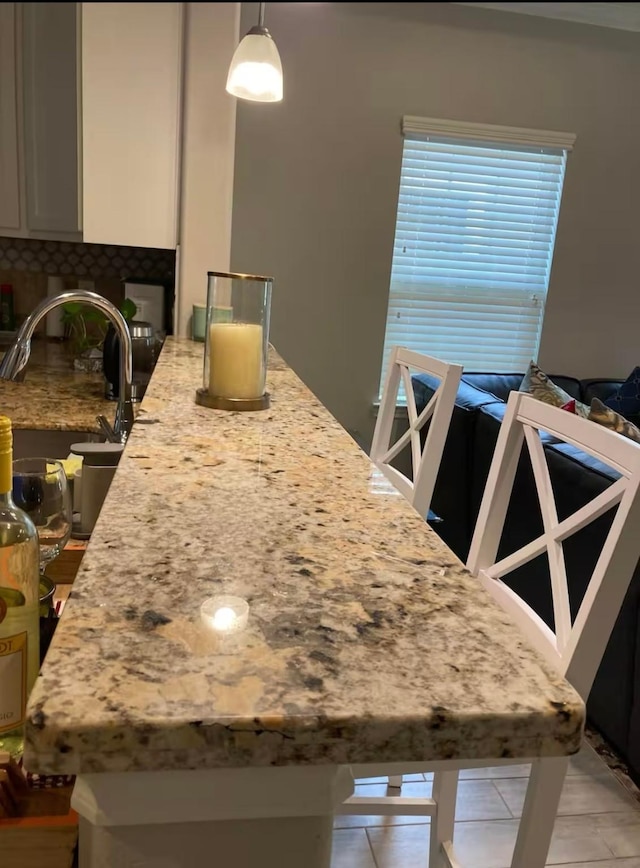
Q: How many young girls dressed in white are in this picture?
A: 0